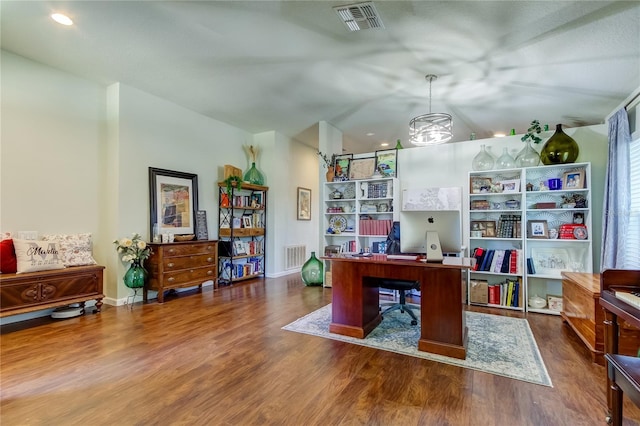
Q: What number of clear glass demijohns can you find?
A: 3